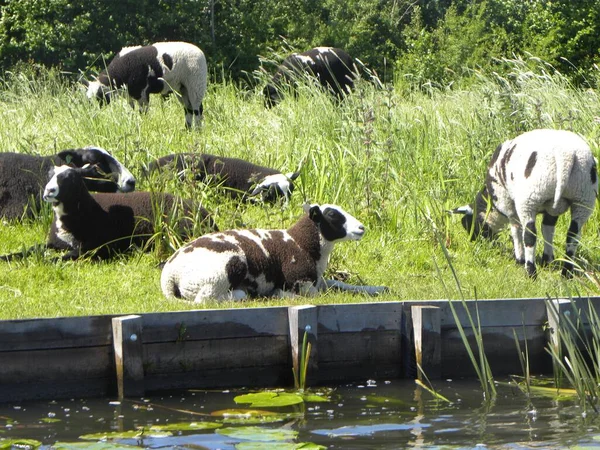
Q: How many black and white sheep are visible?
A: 7